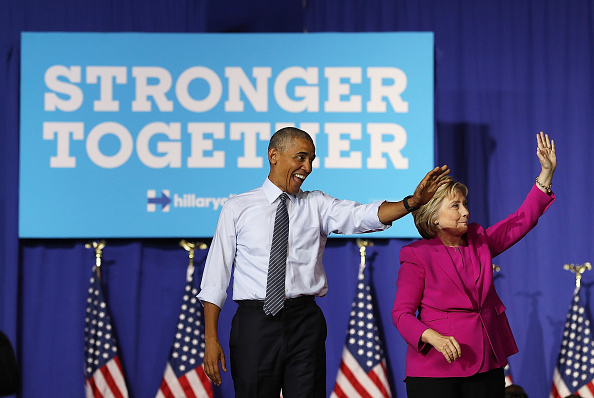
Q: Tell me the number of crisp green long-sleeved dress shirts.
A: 0